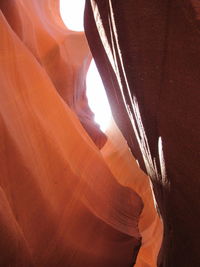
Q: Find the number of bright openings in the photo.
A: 2